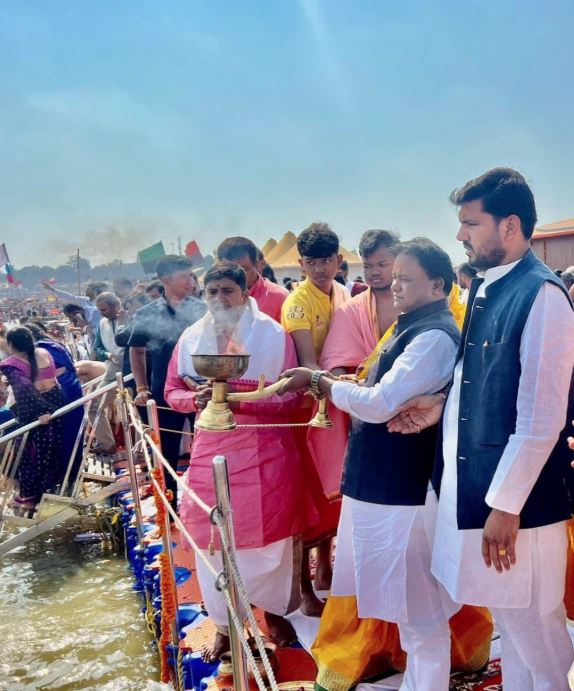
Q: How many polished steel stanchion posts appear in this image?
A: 3